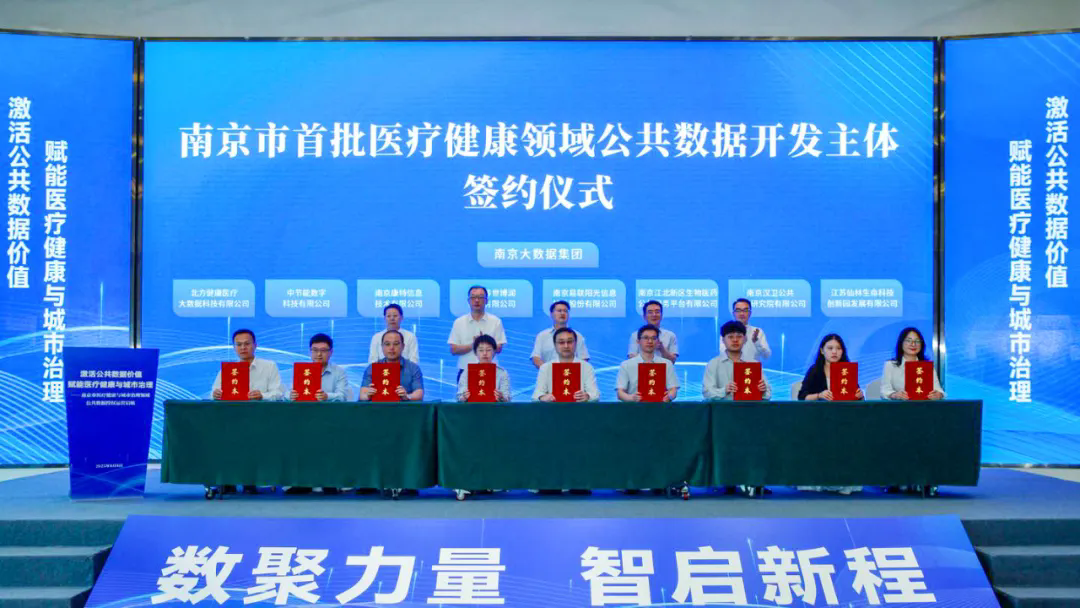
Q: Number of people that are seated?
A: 9